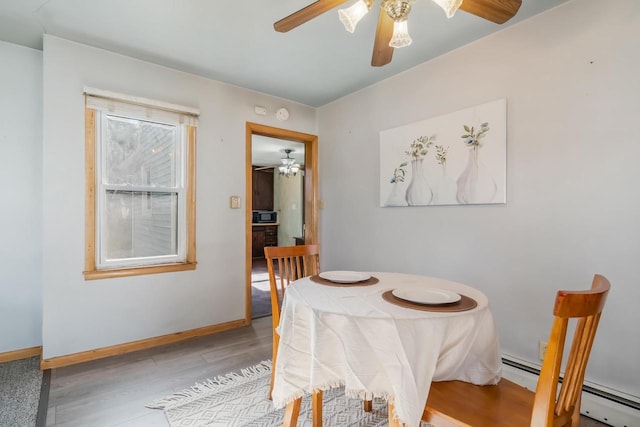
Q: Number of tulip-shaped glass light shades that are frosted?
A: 3